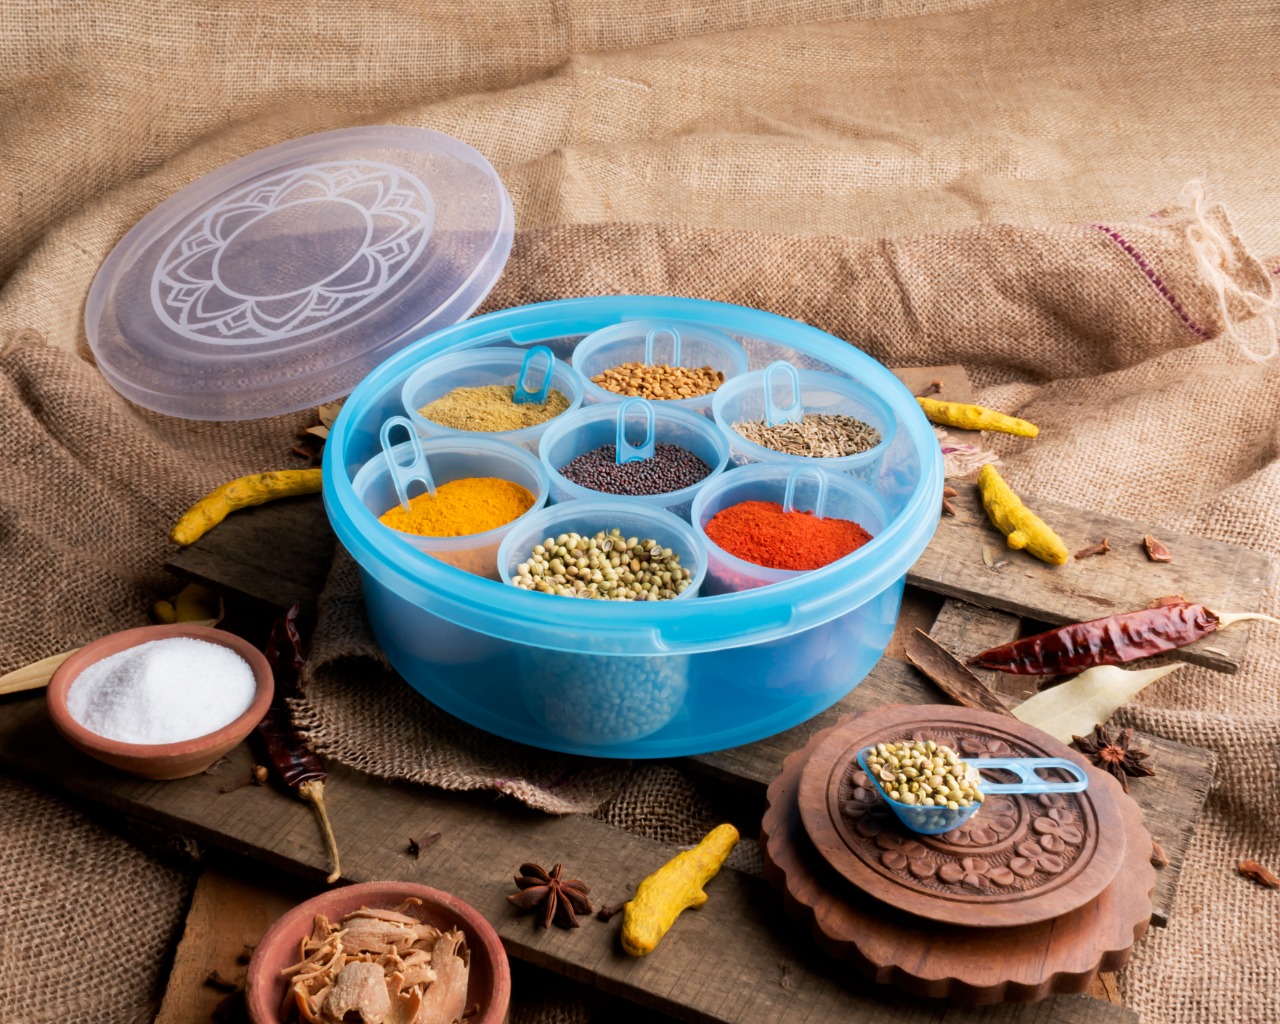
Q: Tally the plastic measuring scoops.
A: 7